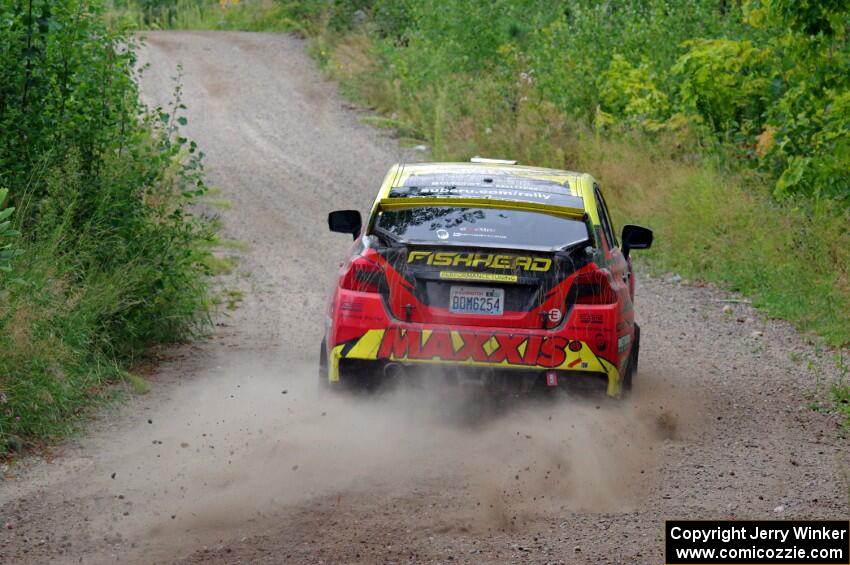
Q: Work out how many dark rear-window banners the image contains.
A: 1